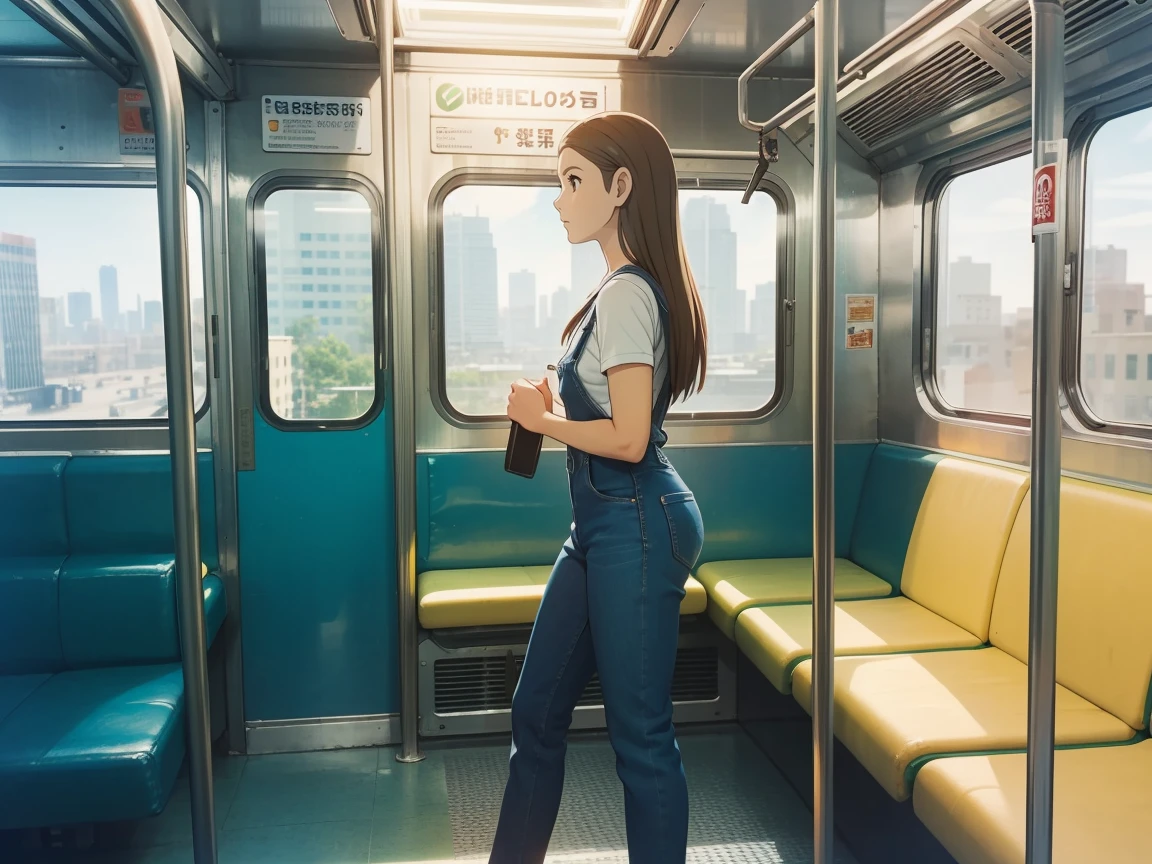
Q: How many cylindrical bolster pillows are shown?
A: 0